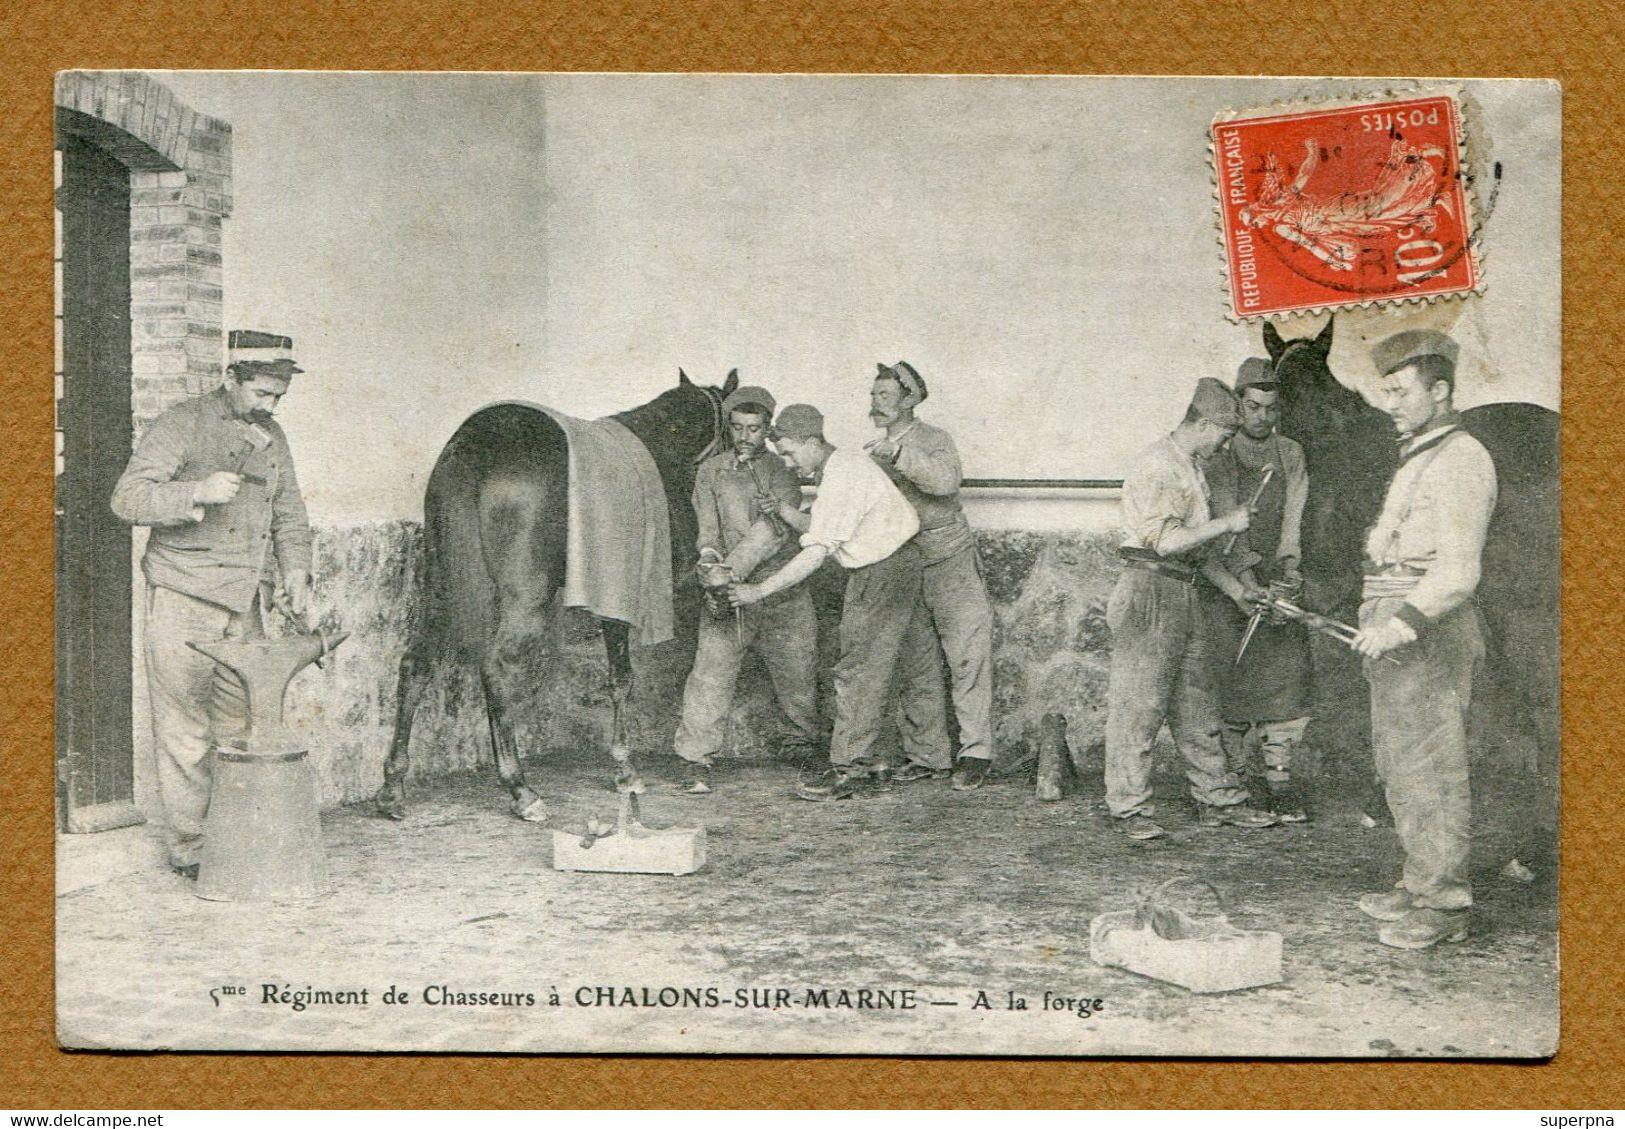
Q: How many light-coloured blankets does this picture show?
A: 1